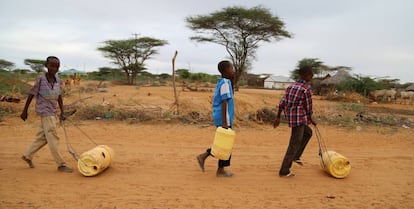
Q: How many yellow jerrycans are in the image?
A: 3